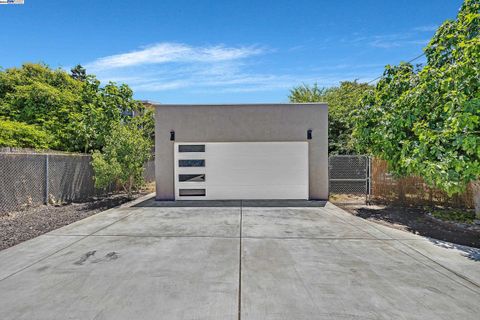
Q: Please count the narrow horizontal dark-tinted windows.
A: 4